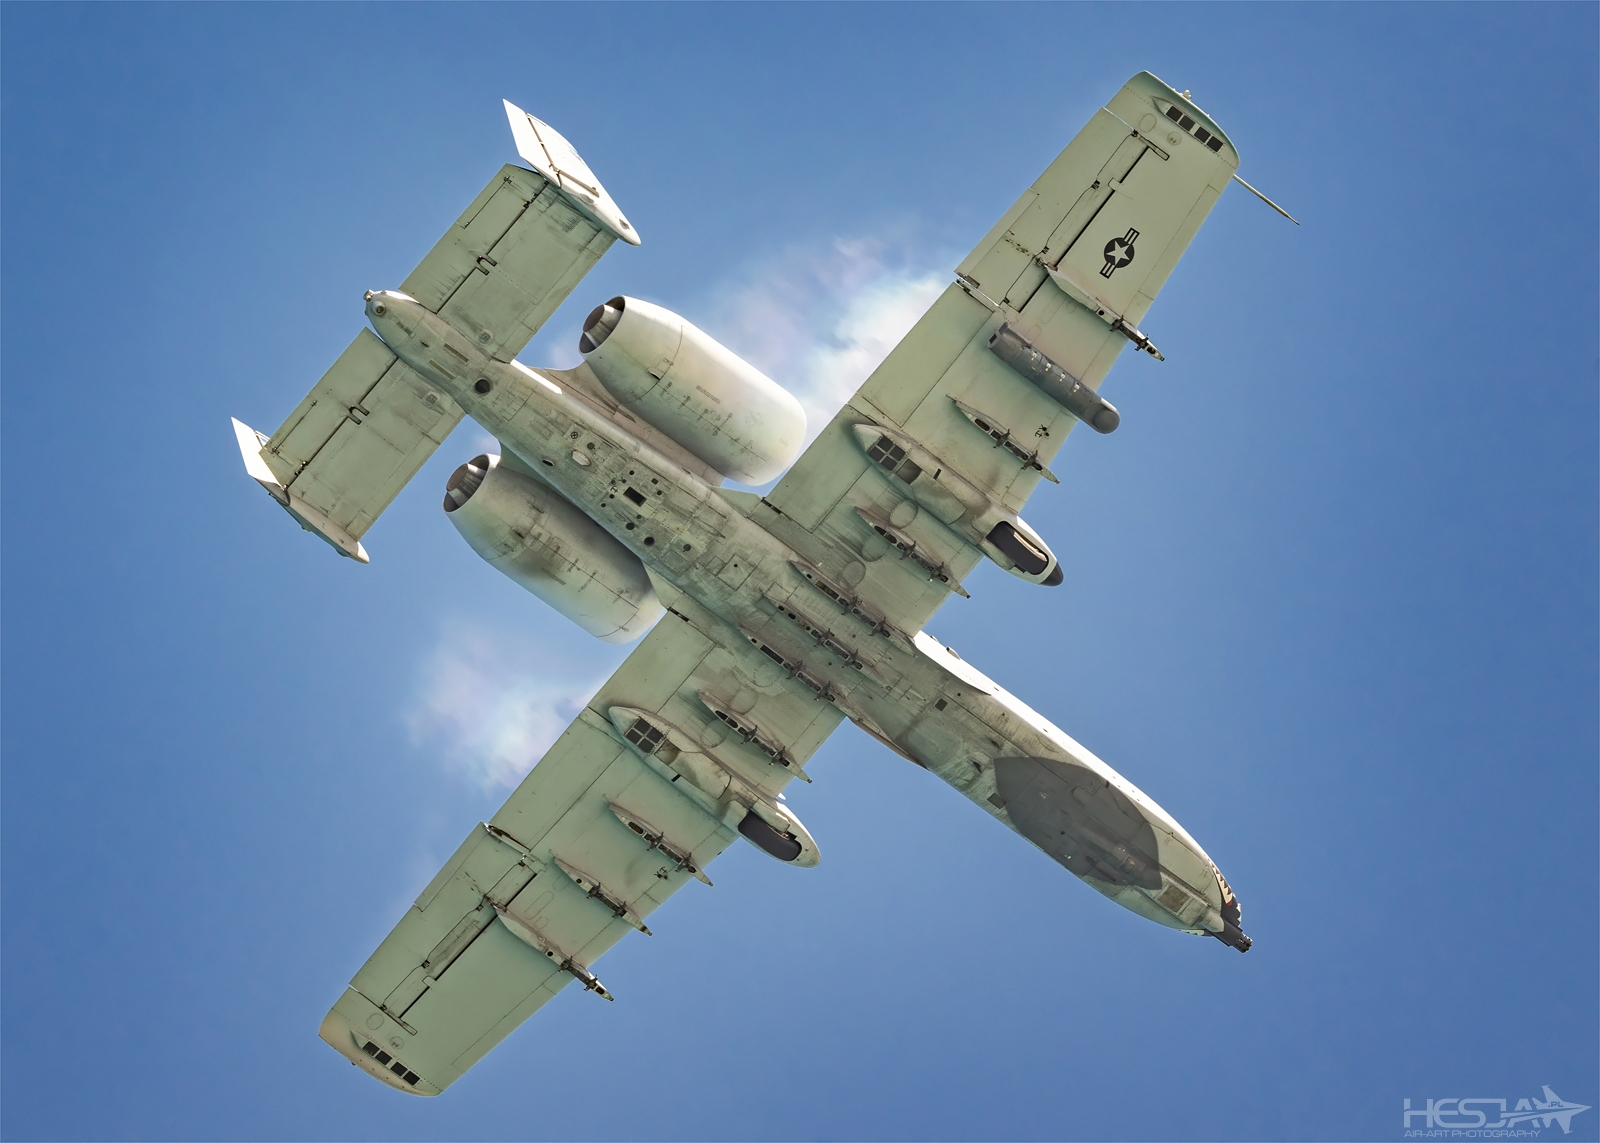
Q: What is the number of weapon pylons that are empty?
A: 10